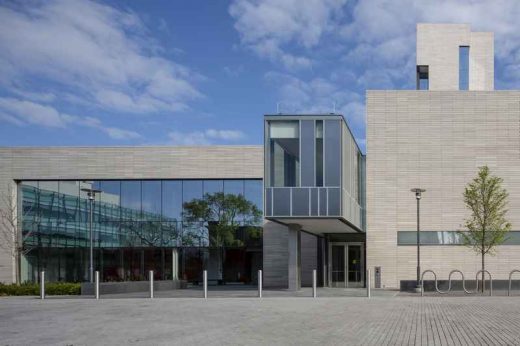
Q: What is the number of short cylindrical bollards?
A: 7